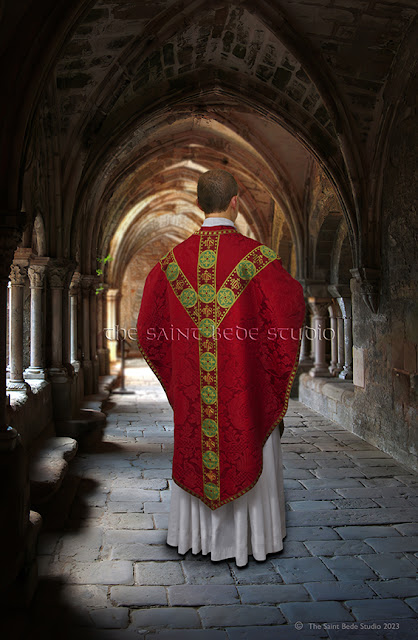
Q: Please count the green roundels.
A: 13